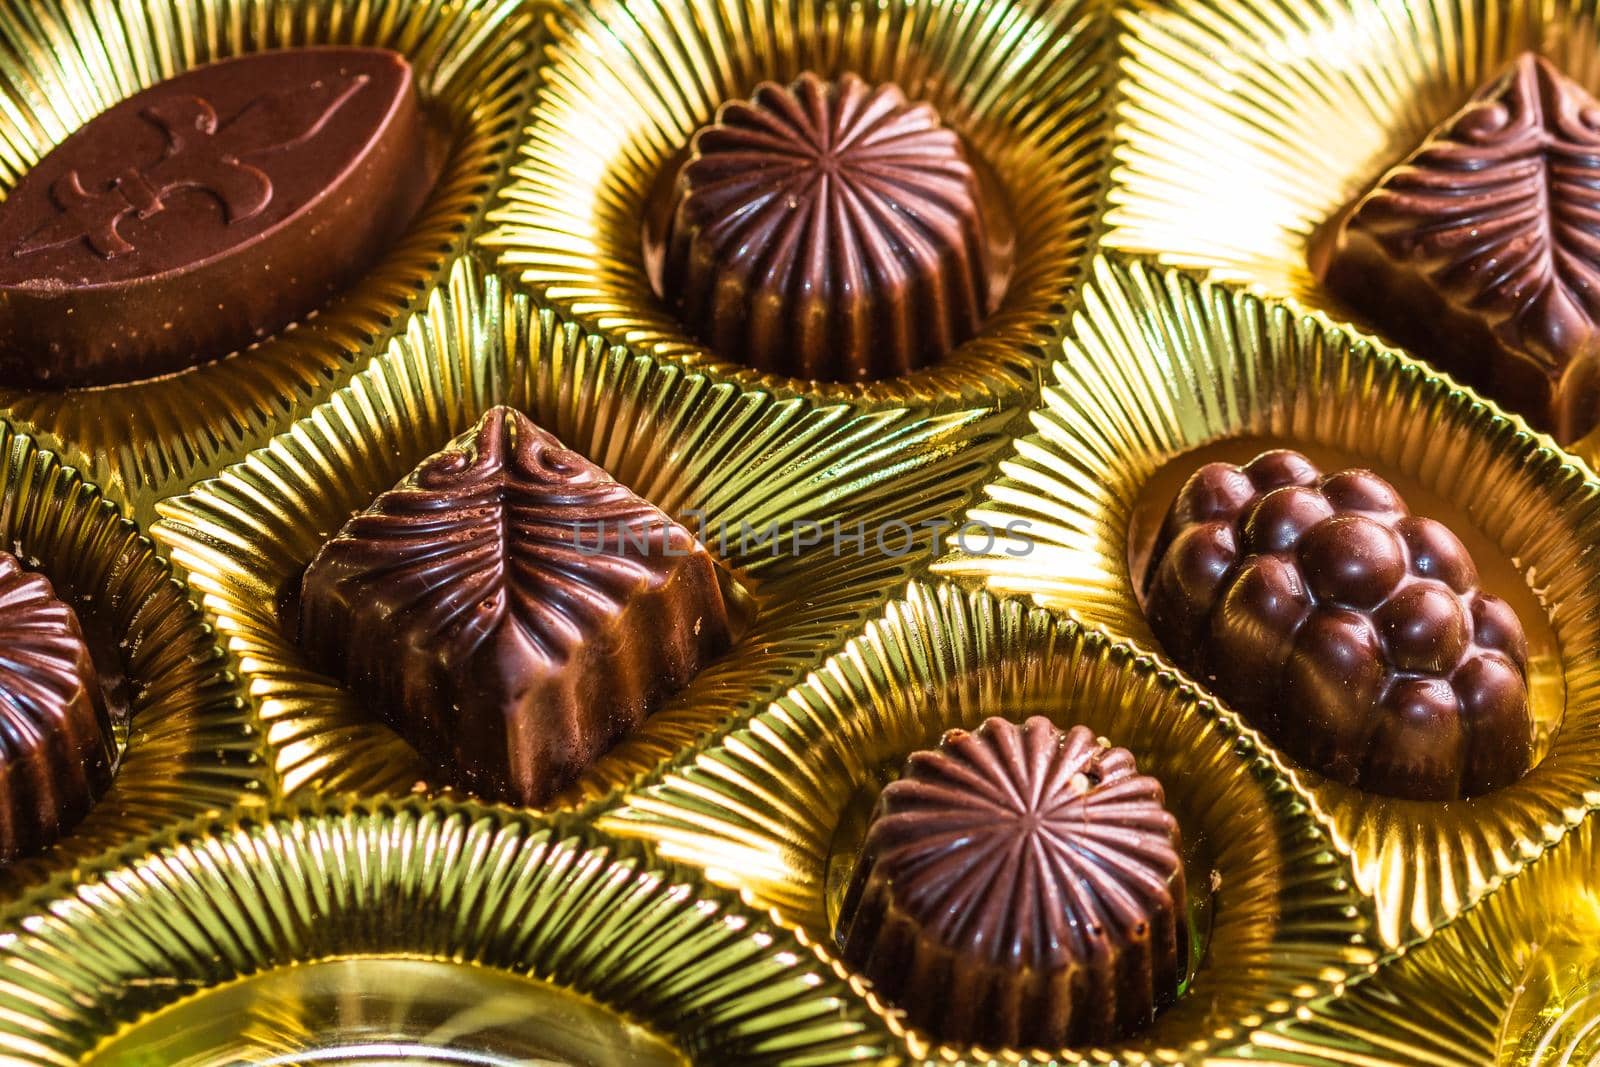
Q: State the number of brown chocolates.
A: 7